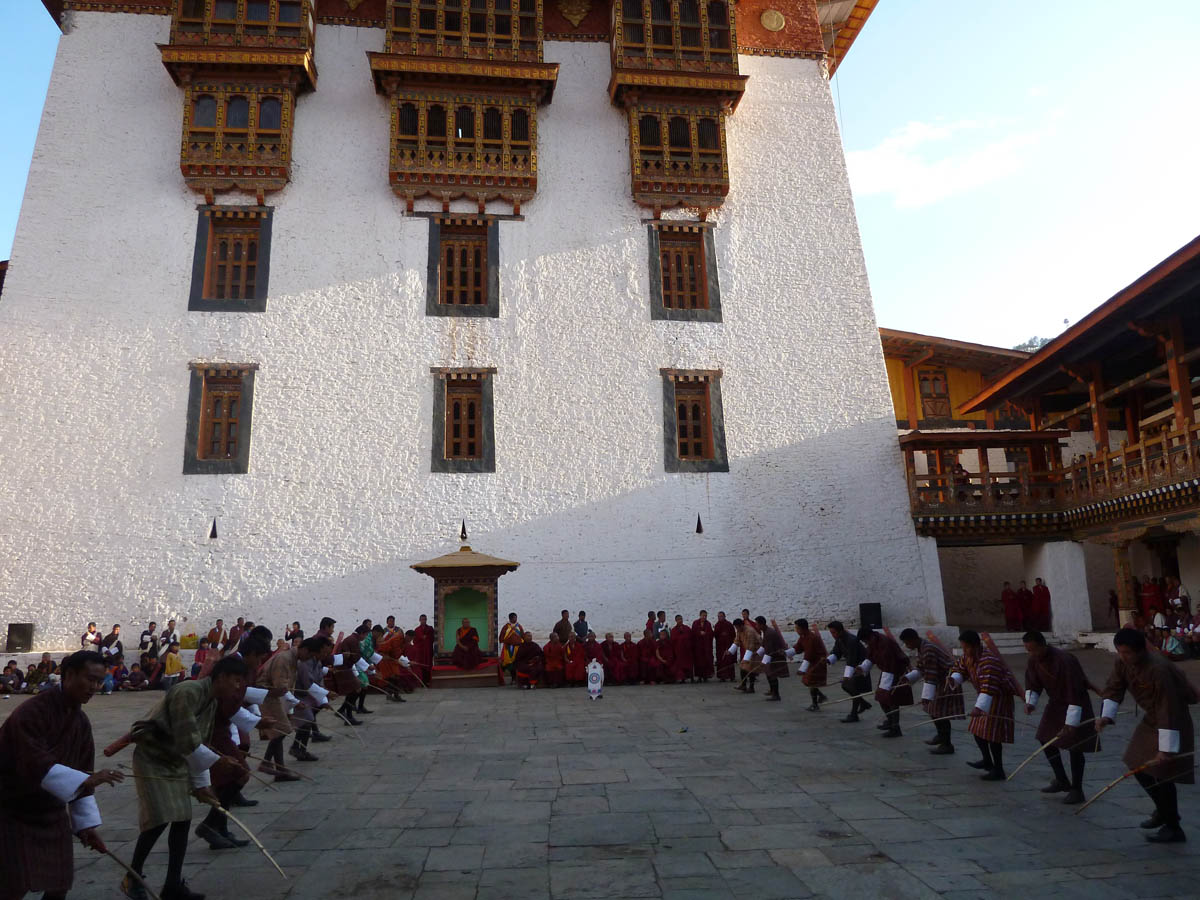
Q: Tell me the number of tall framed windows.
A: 6